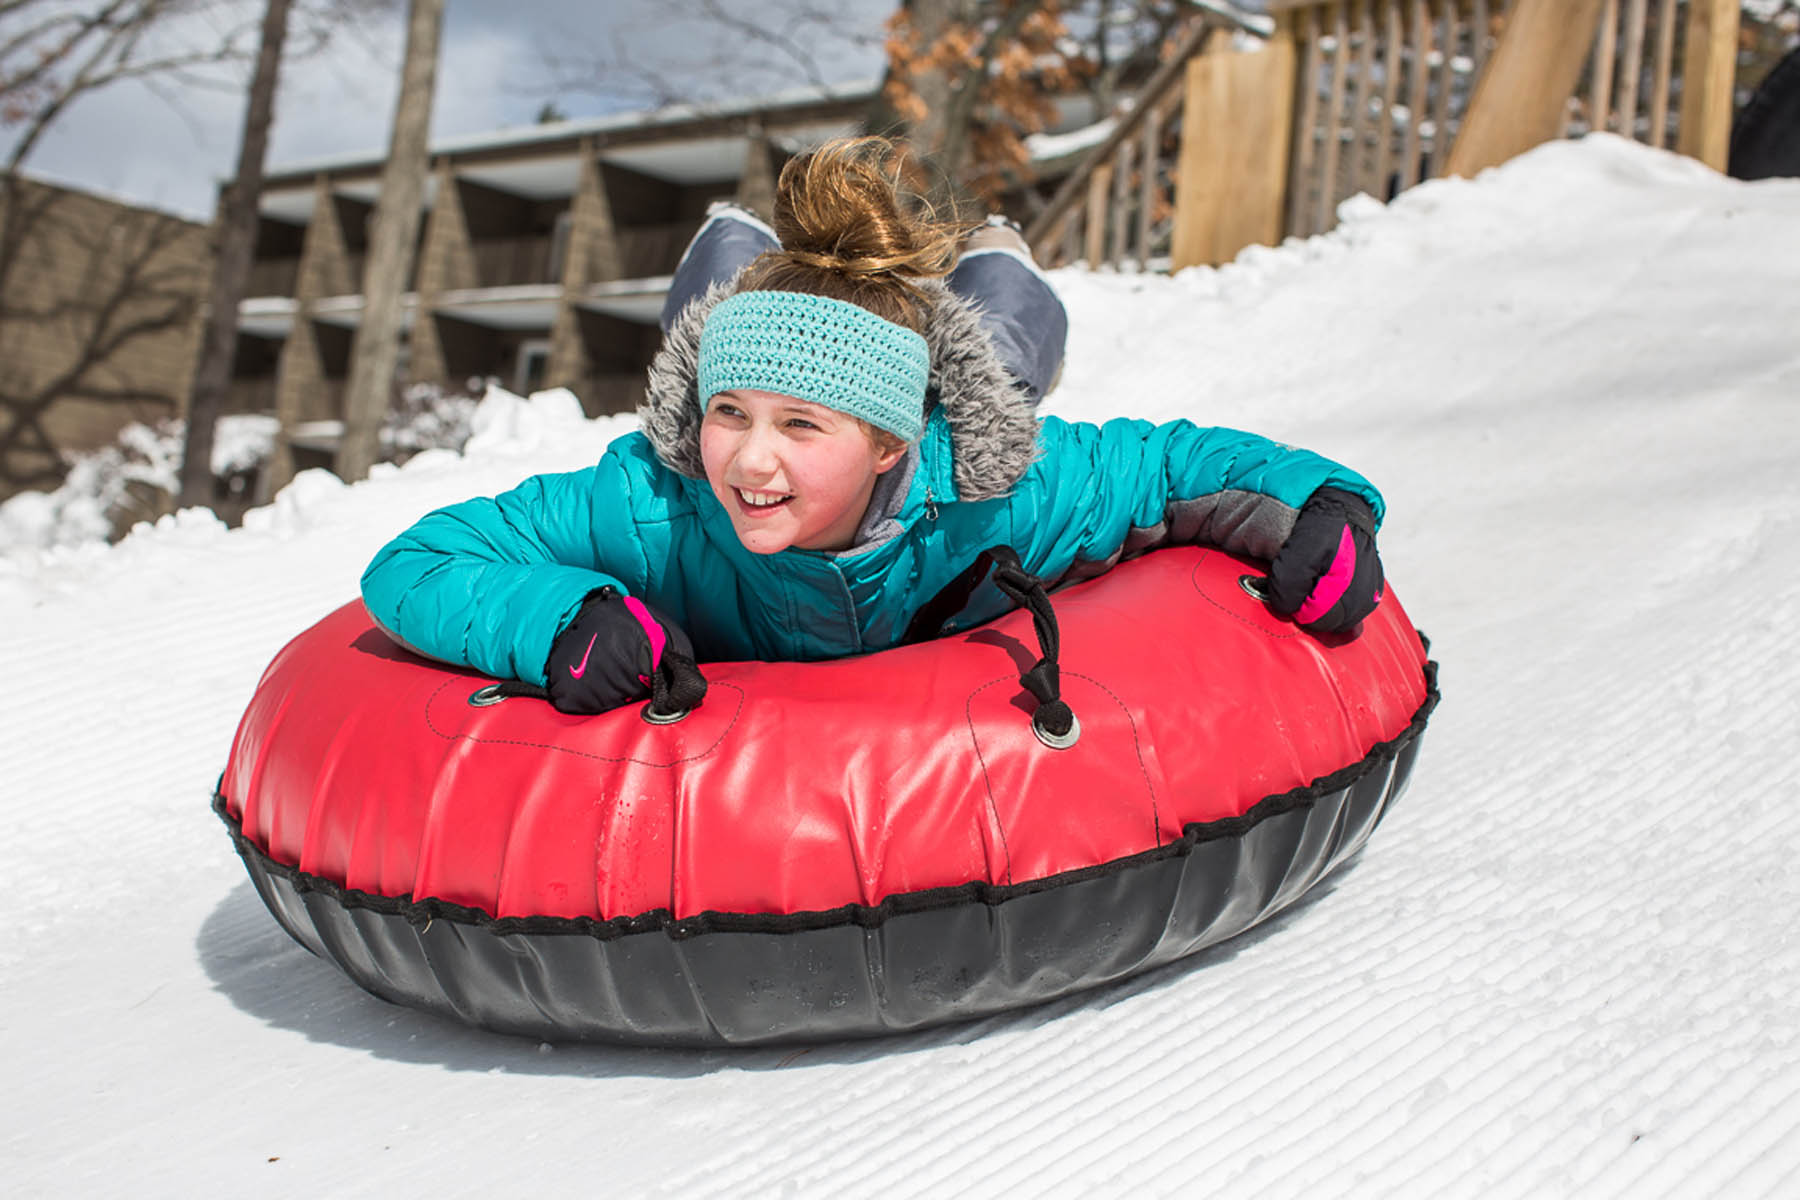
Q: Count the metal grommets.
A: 4